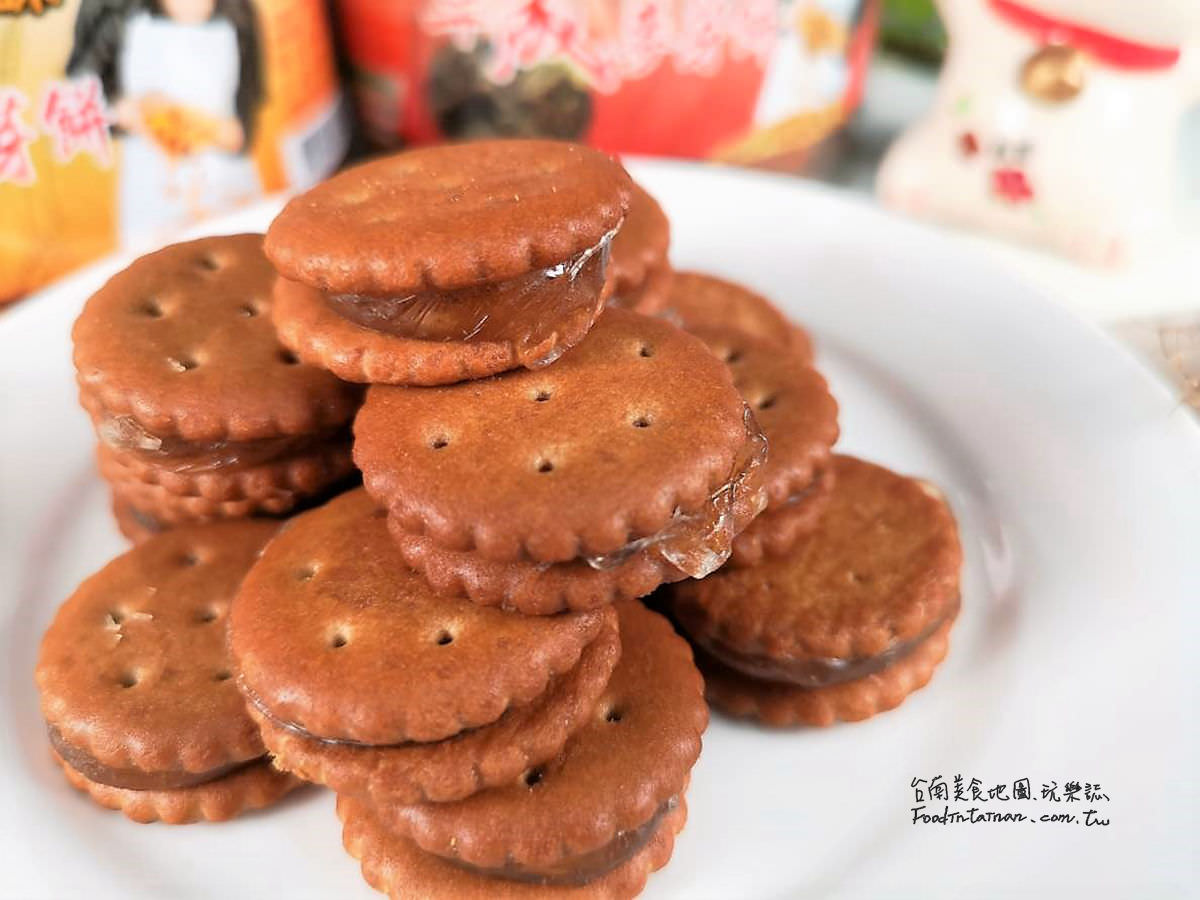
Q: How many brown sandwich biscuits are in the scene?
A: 11